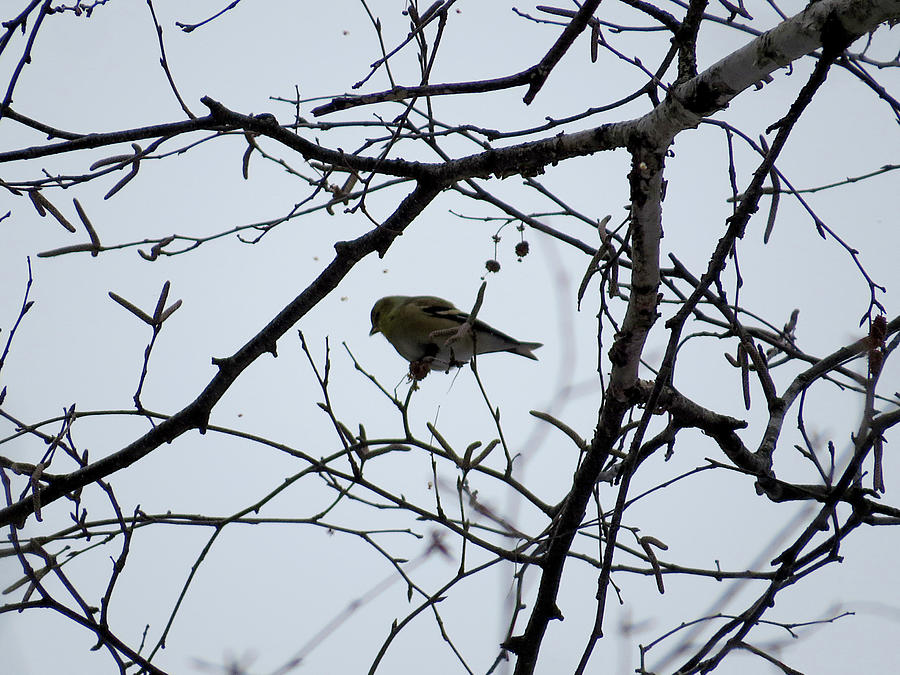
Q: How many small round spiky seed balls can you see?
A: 2